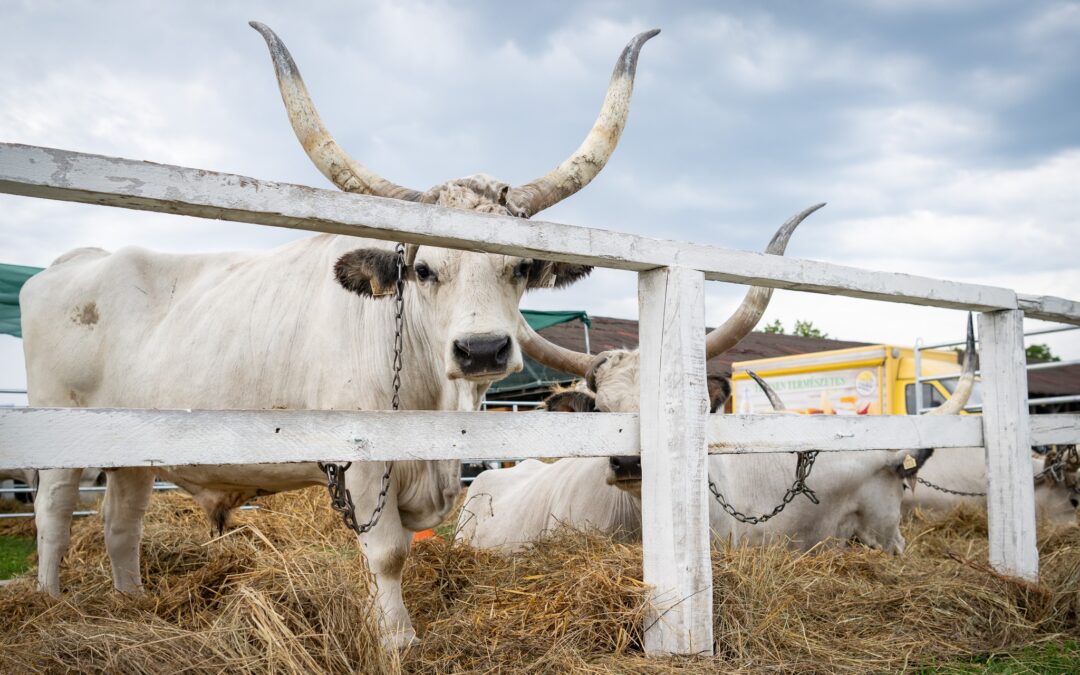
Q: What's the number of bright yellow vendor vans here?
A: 1